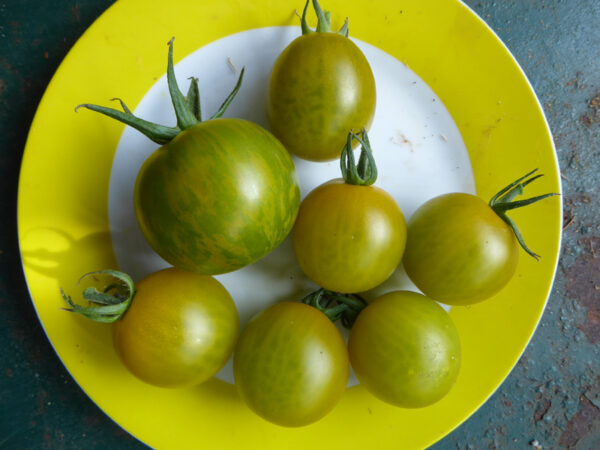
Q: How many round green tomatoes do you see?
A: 7